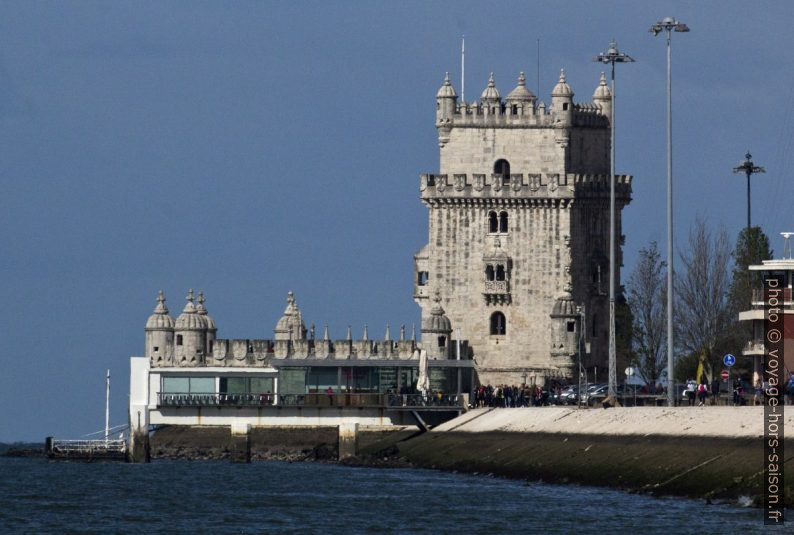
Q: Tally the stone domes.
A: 11